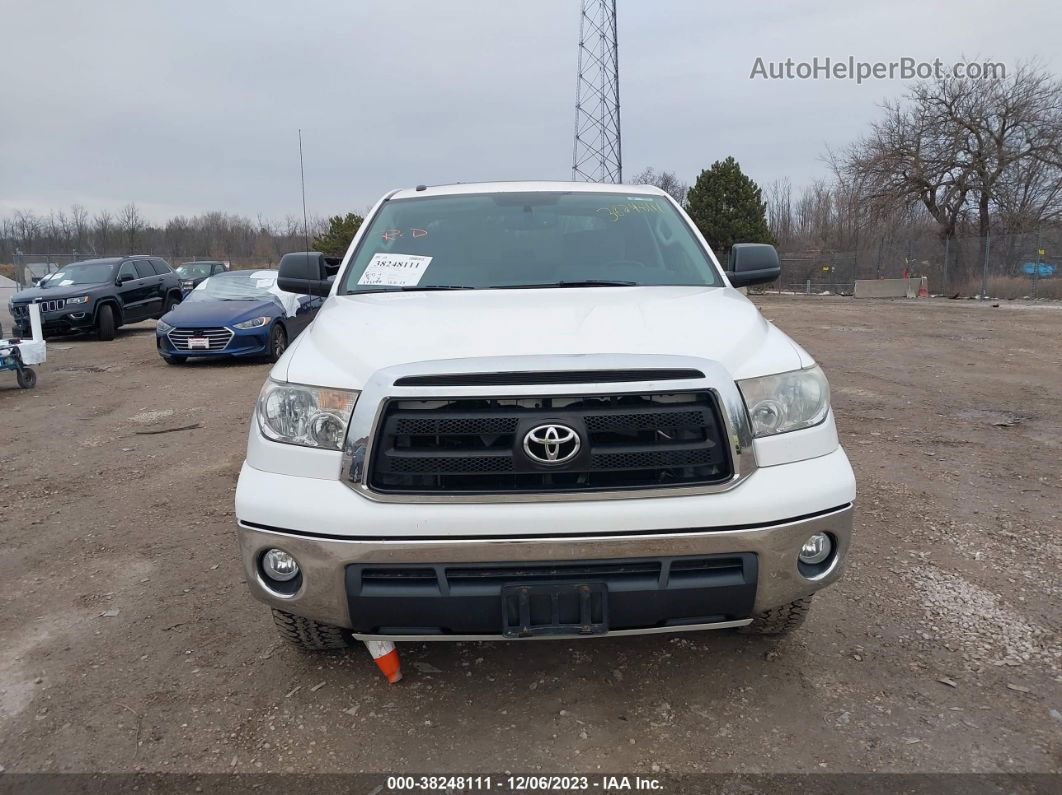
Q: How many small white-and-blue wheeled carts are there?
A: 1